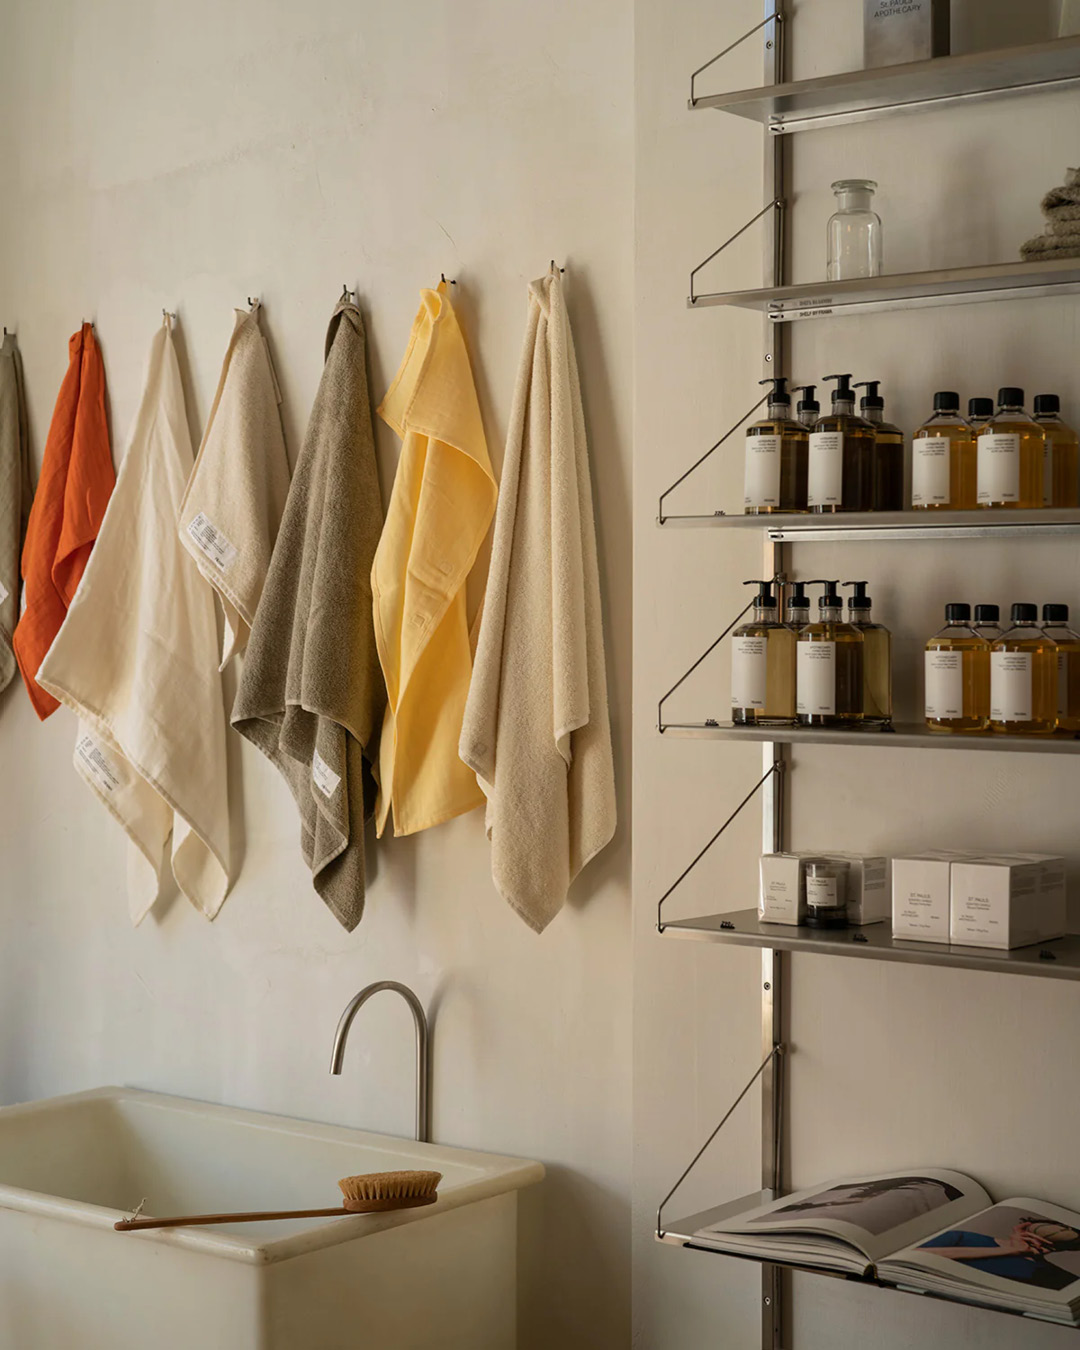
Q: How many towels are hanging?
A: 7